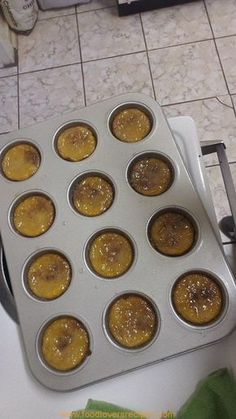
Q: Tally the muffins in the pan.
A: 12